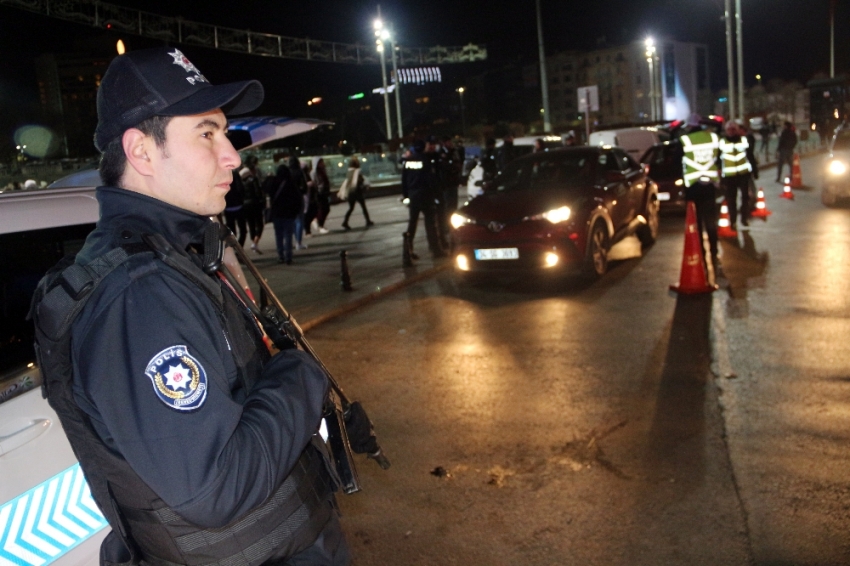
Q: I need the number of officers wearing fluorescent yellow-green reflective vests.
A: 2